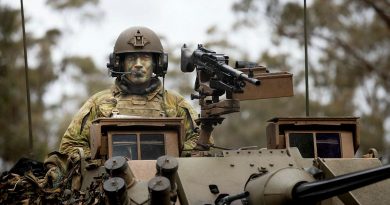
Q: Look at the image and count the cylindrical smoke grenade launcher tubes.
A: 4